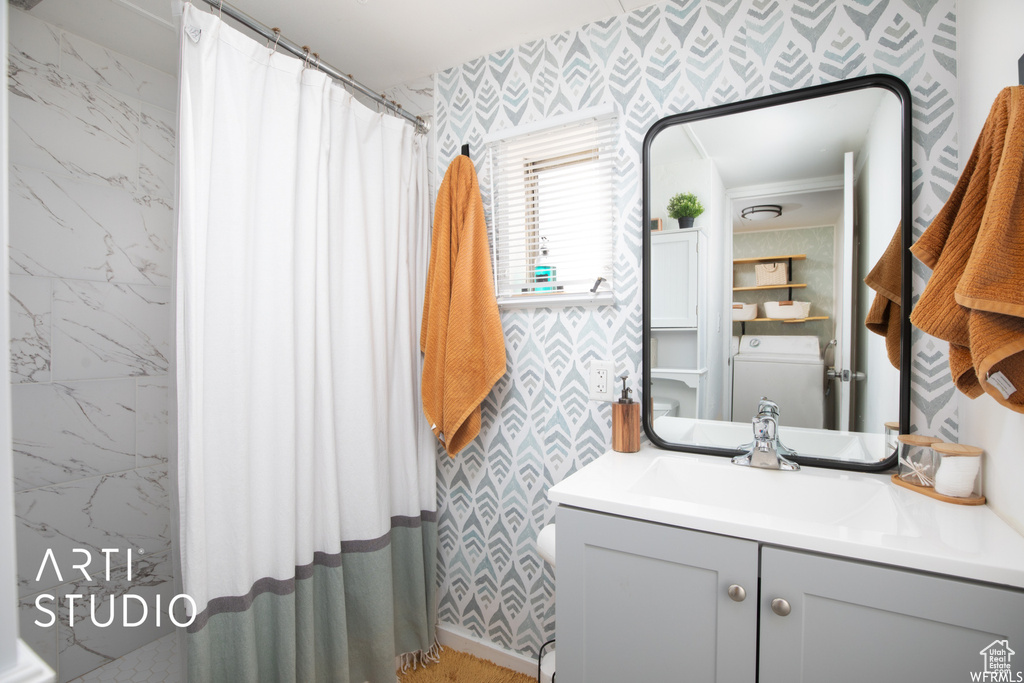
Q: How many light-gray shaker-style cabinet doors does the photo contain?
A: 2